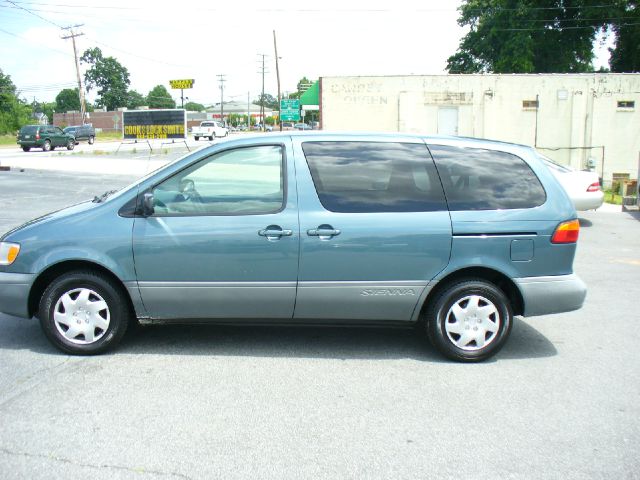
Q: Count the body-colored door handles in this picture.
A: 2